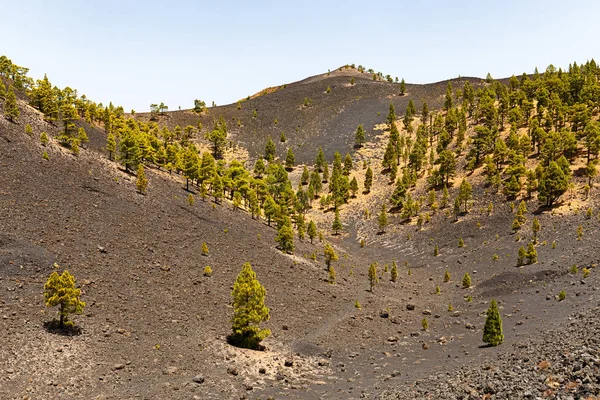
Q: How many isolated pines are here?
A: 3